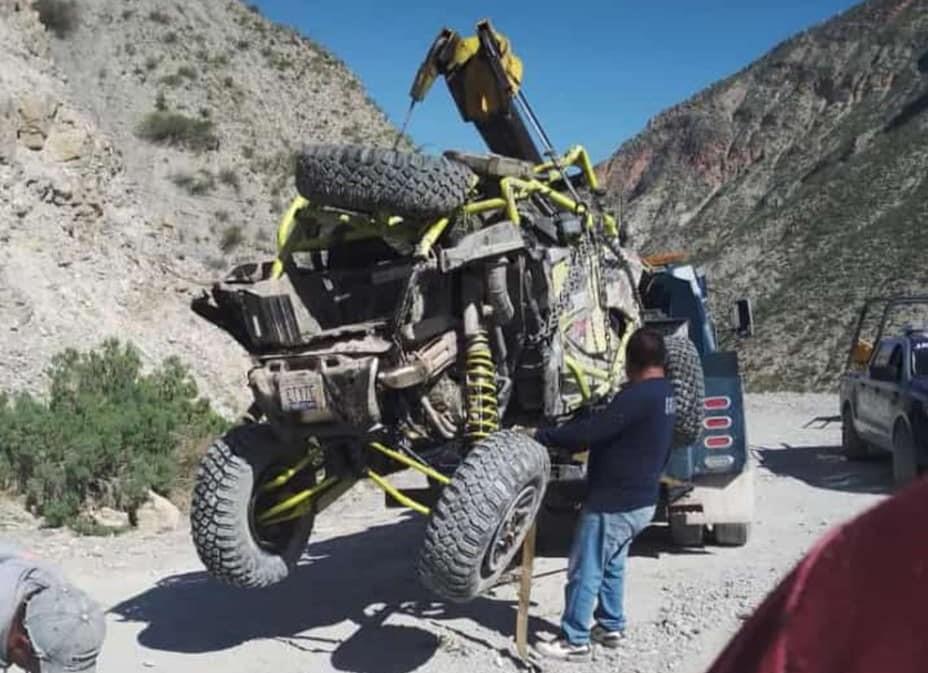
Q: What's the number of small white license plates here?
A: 1